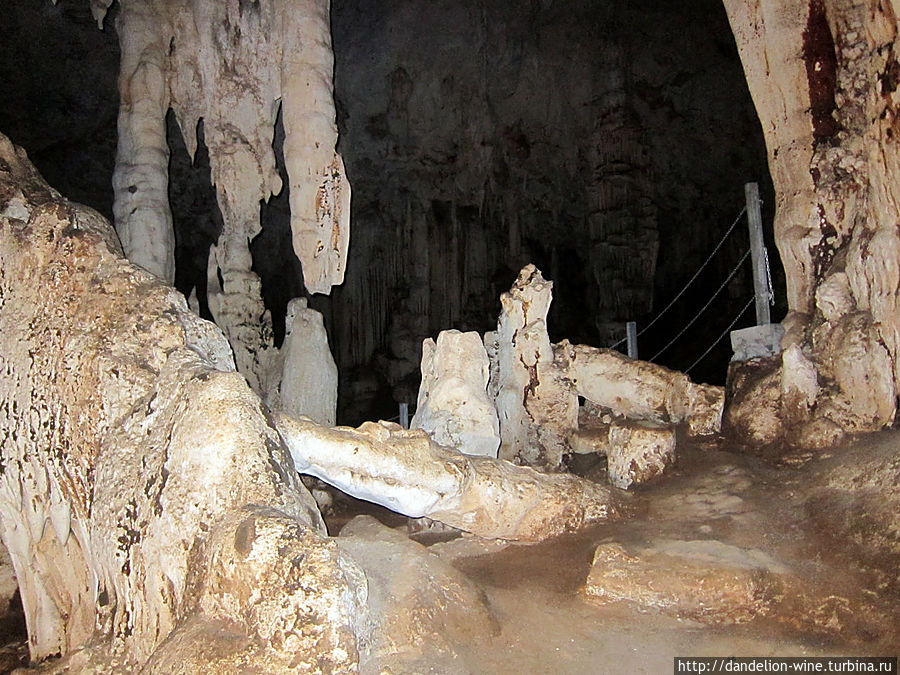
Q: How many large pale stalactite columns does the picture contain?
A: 3